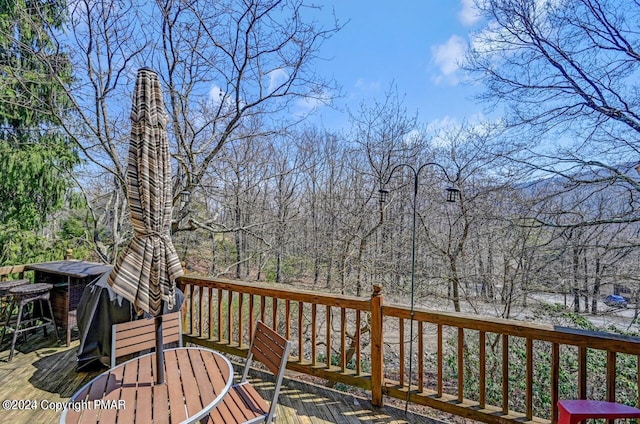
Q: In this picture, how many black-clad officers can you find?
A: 0